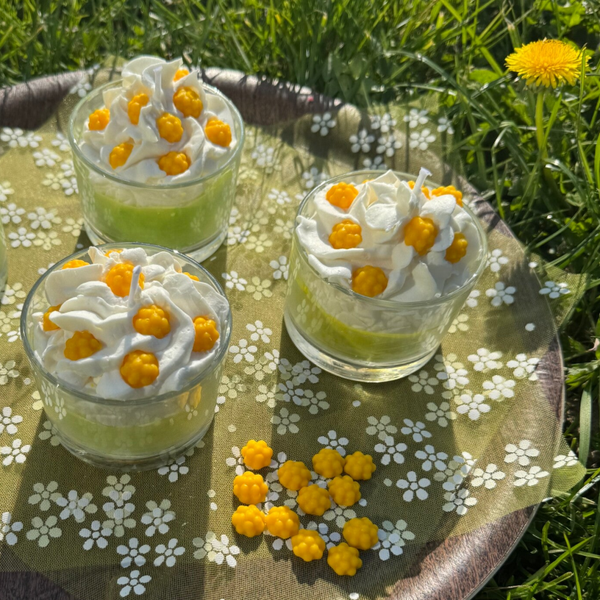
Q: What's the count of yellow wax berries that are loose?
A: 12